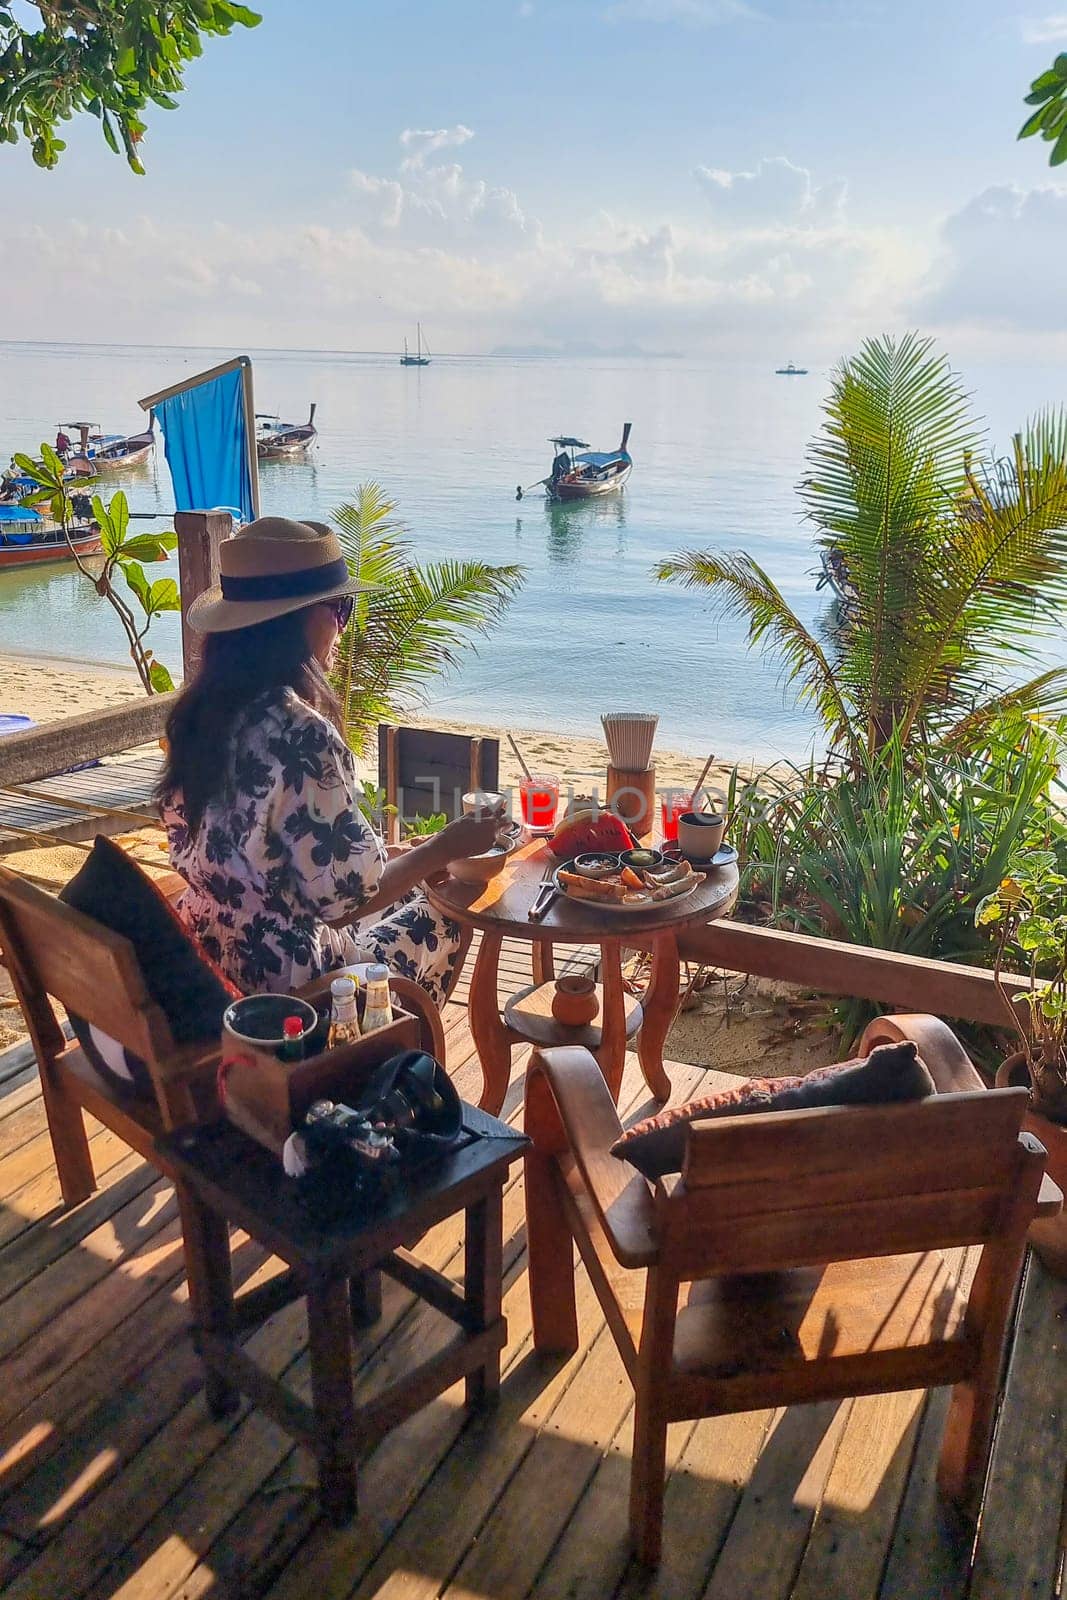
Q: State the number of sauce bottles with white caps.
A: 2